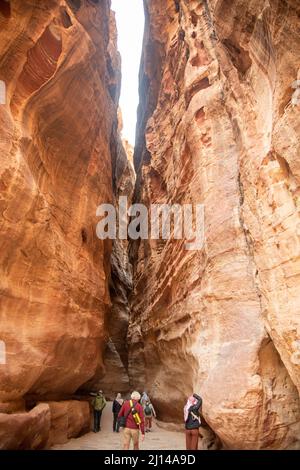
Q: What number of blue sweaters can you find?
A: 0